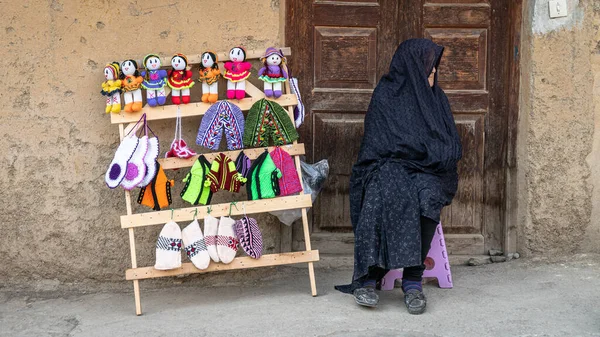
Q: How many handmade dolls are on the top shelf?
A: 7